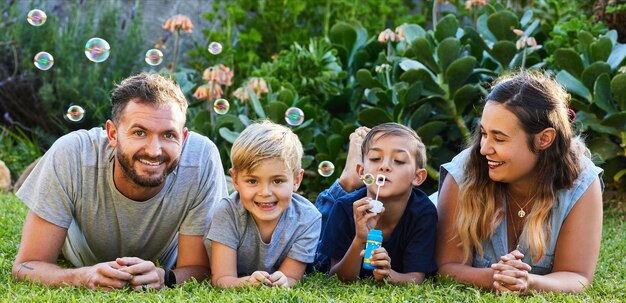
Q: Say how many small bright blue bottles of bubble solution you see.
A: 1